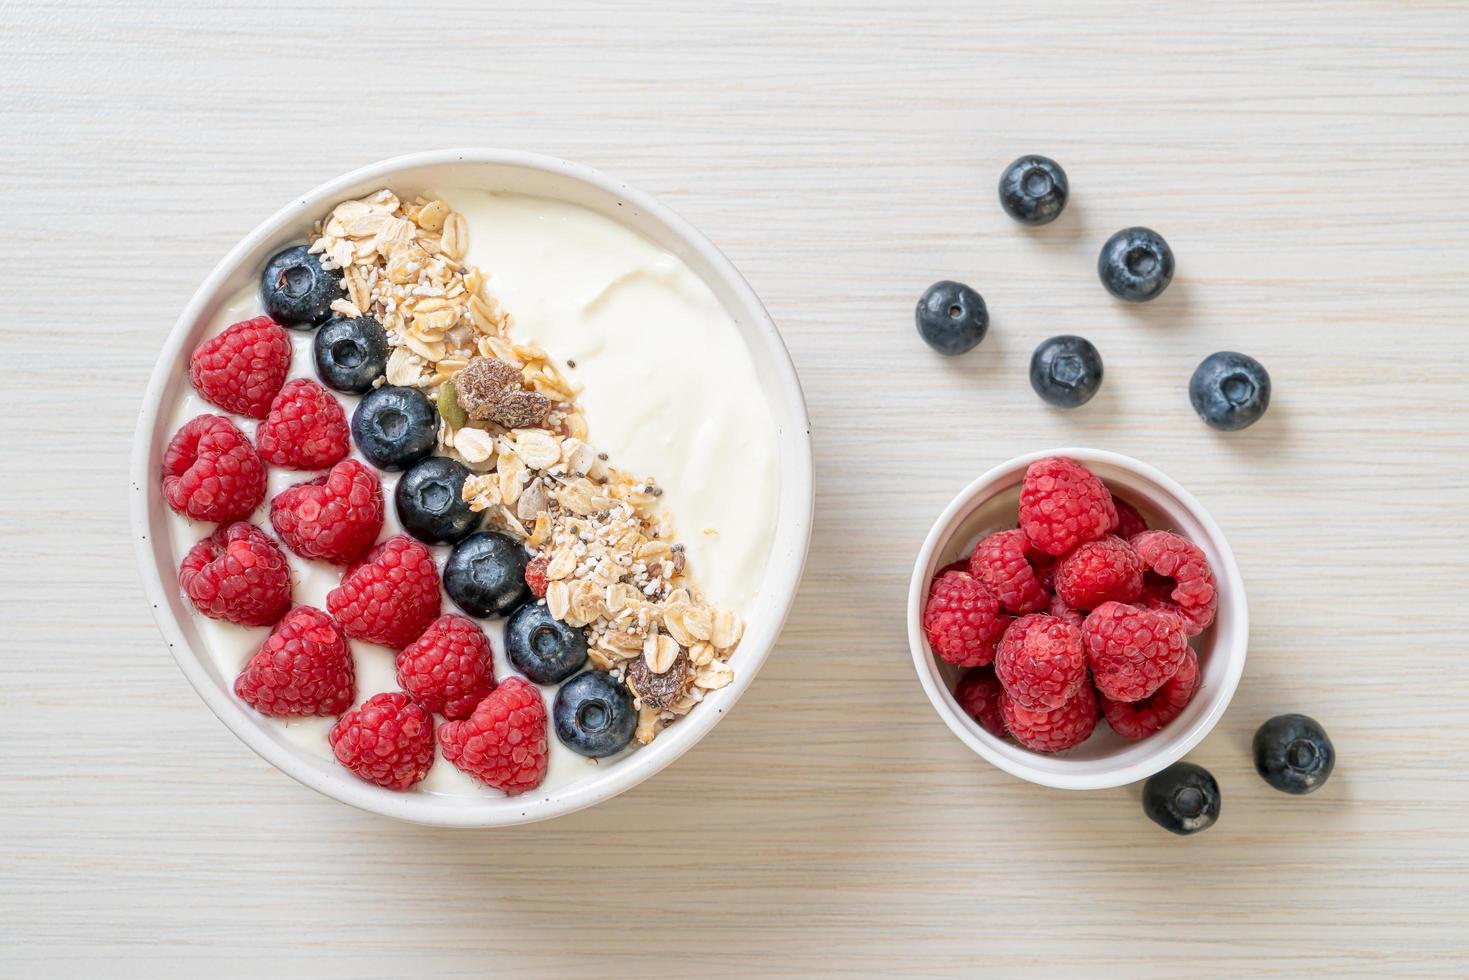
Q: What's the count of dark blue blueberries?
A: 14